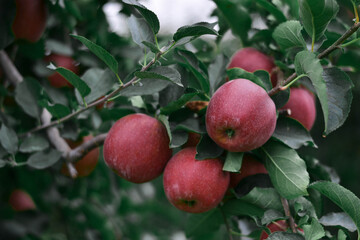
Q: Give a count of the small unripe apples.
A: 0